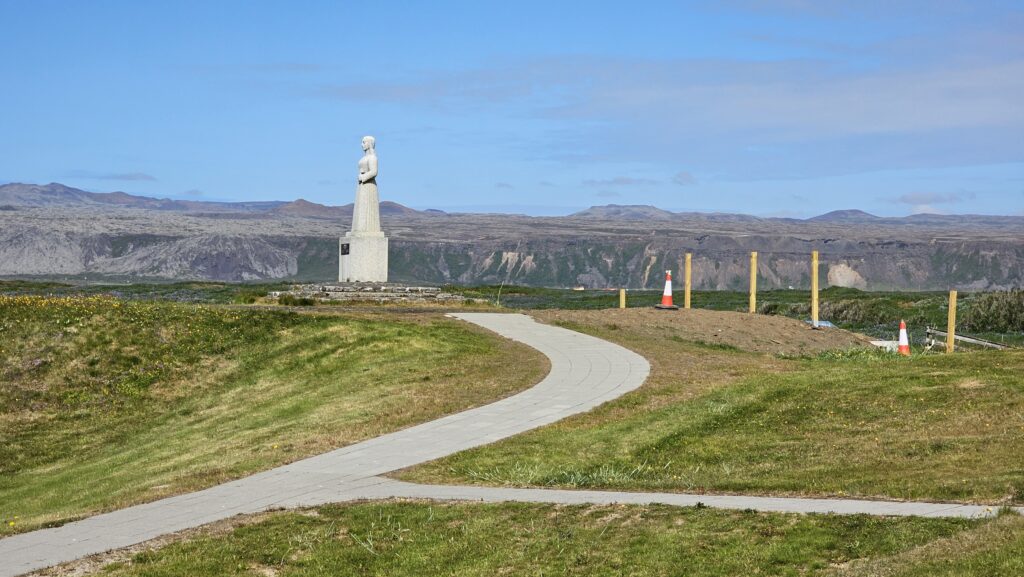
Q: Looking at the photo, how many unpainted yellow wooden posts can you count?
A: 5